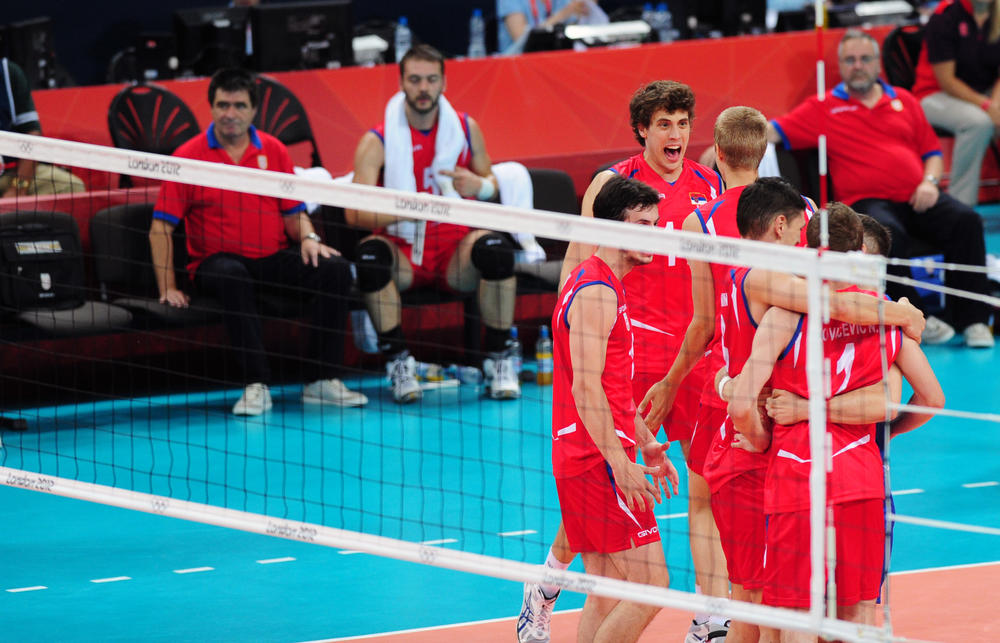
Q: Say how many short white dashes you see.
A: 10